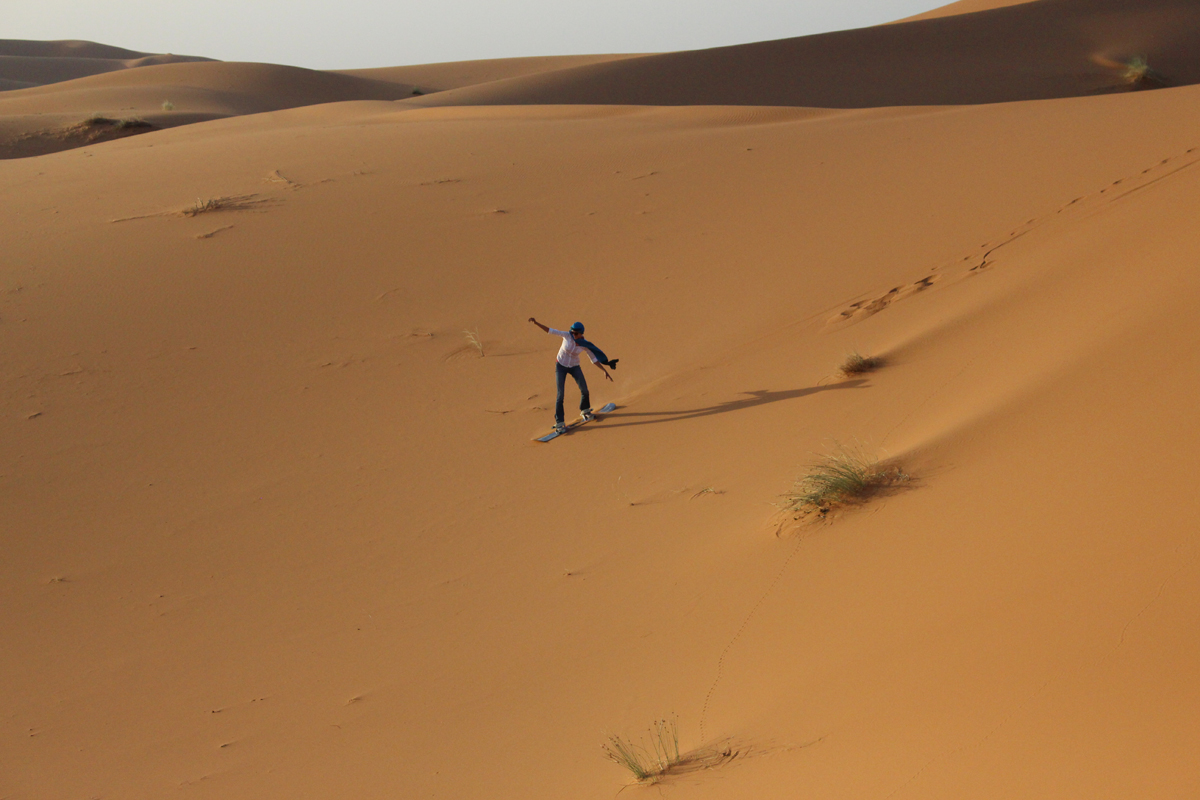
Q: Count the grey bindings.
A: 2